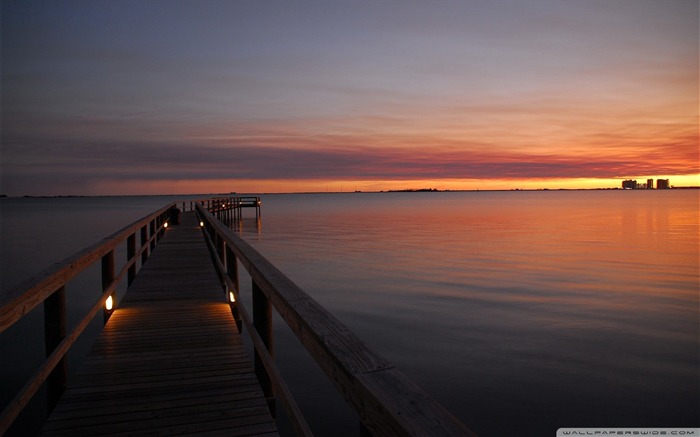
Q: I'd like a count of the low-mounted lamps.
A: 4